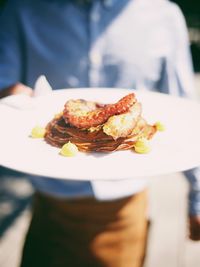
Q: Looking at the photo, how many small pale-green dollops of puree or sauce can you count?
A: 4